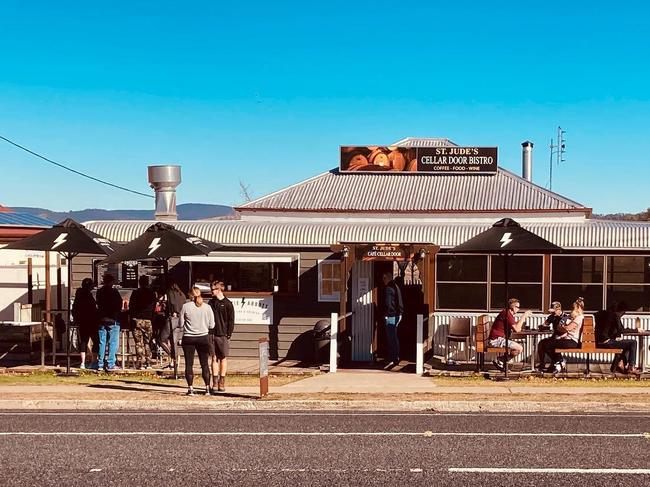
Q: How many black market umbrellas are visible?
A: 3